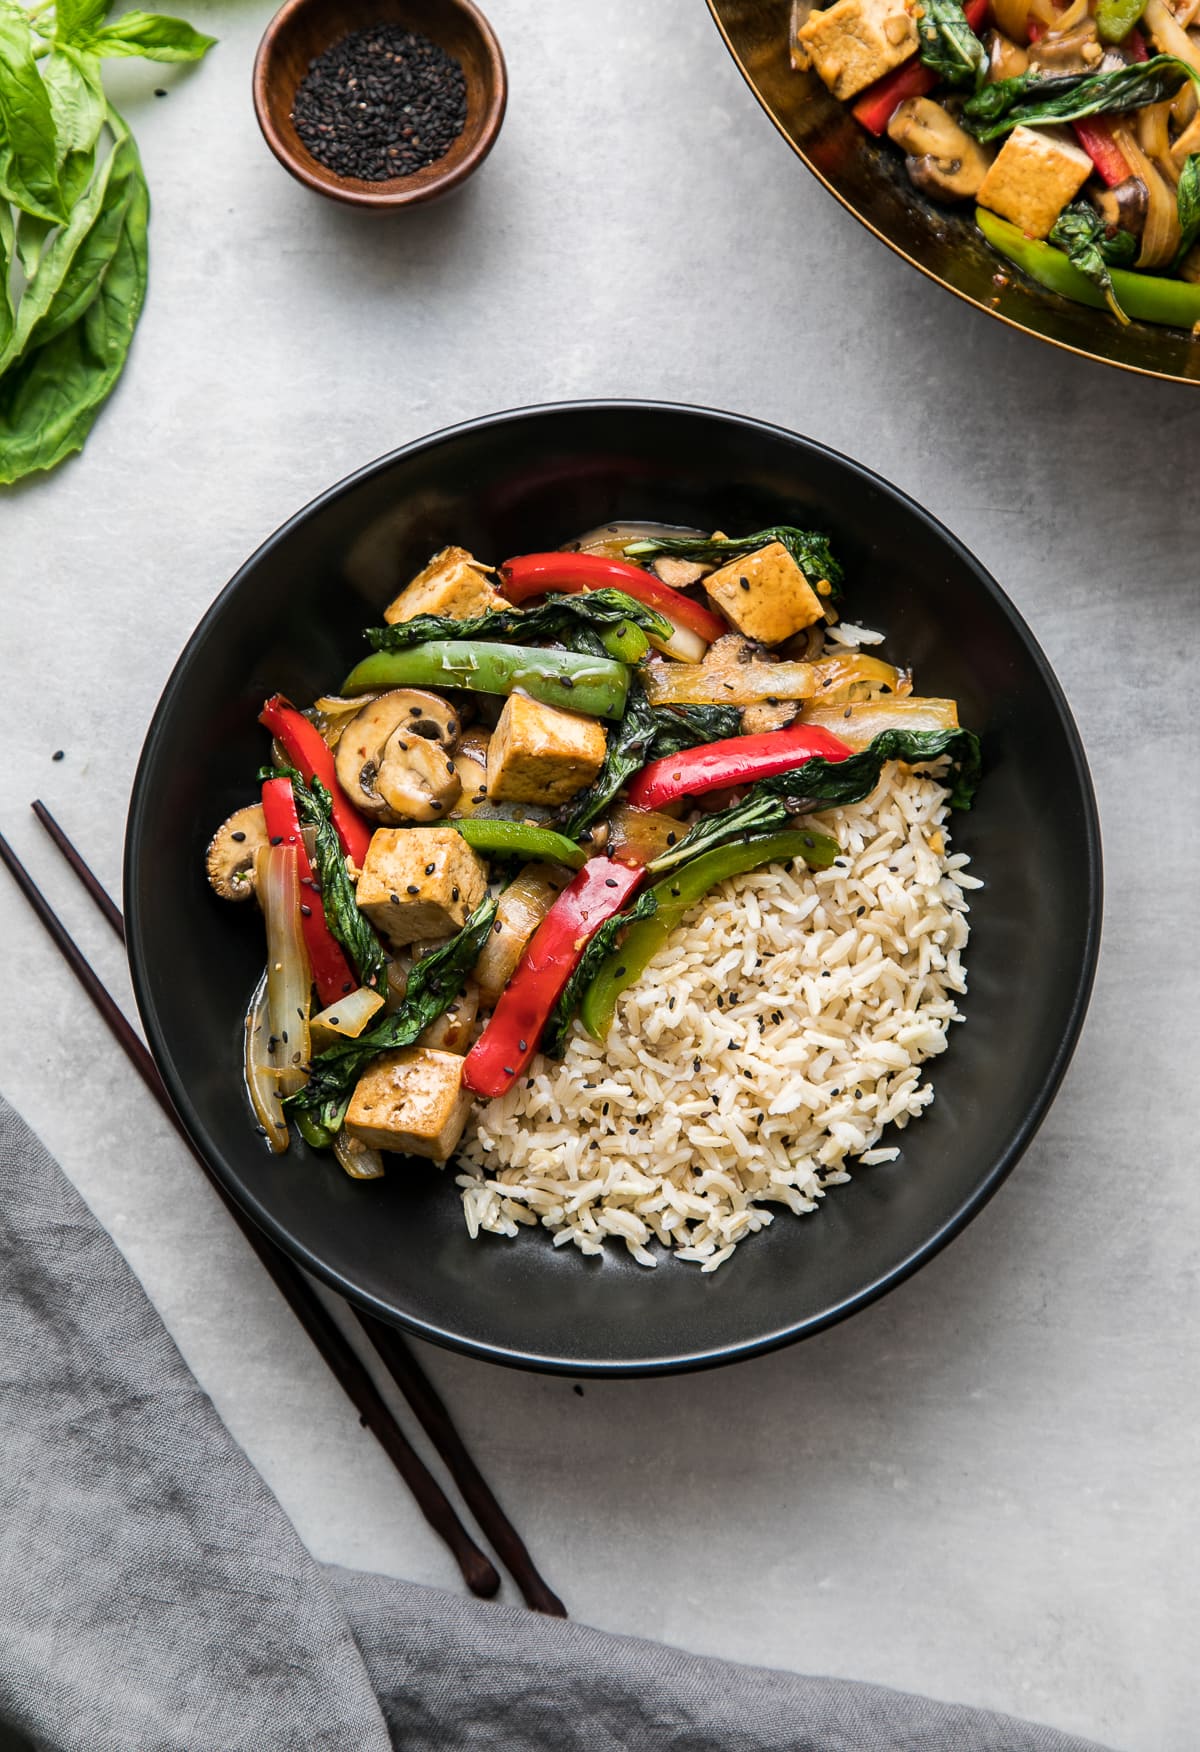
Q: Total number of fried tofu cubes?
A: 7